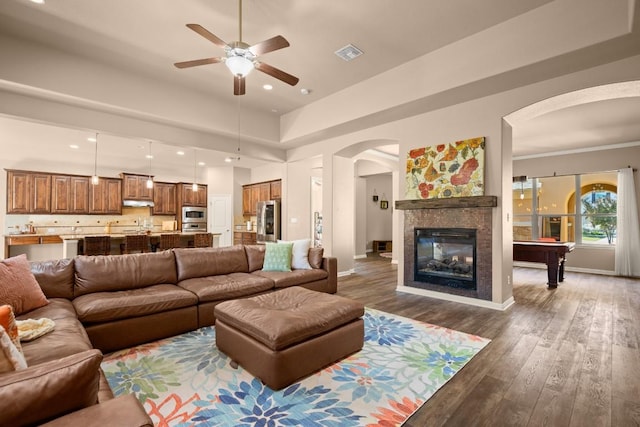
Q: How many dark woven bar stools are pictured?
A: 4